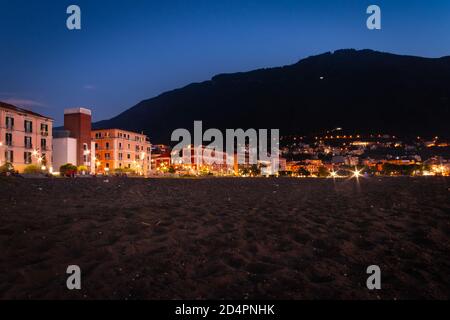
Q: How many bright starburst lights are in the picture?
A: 2